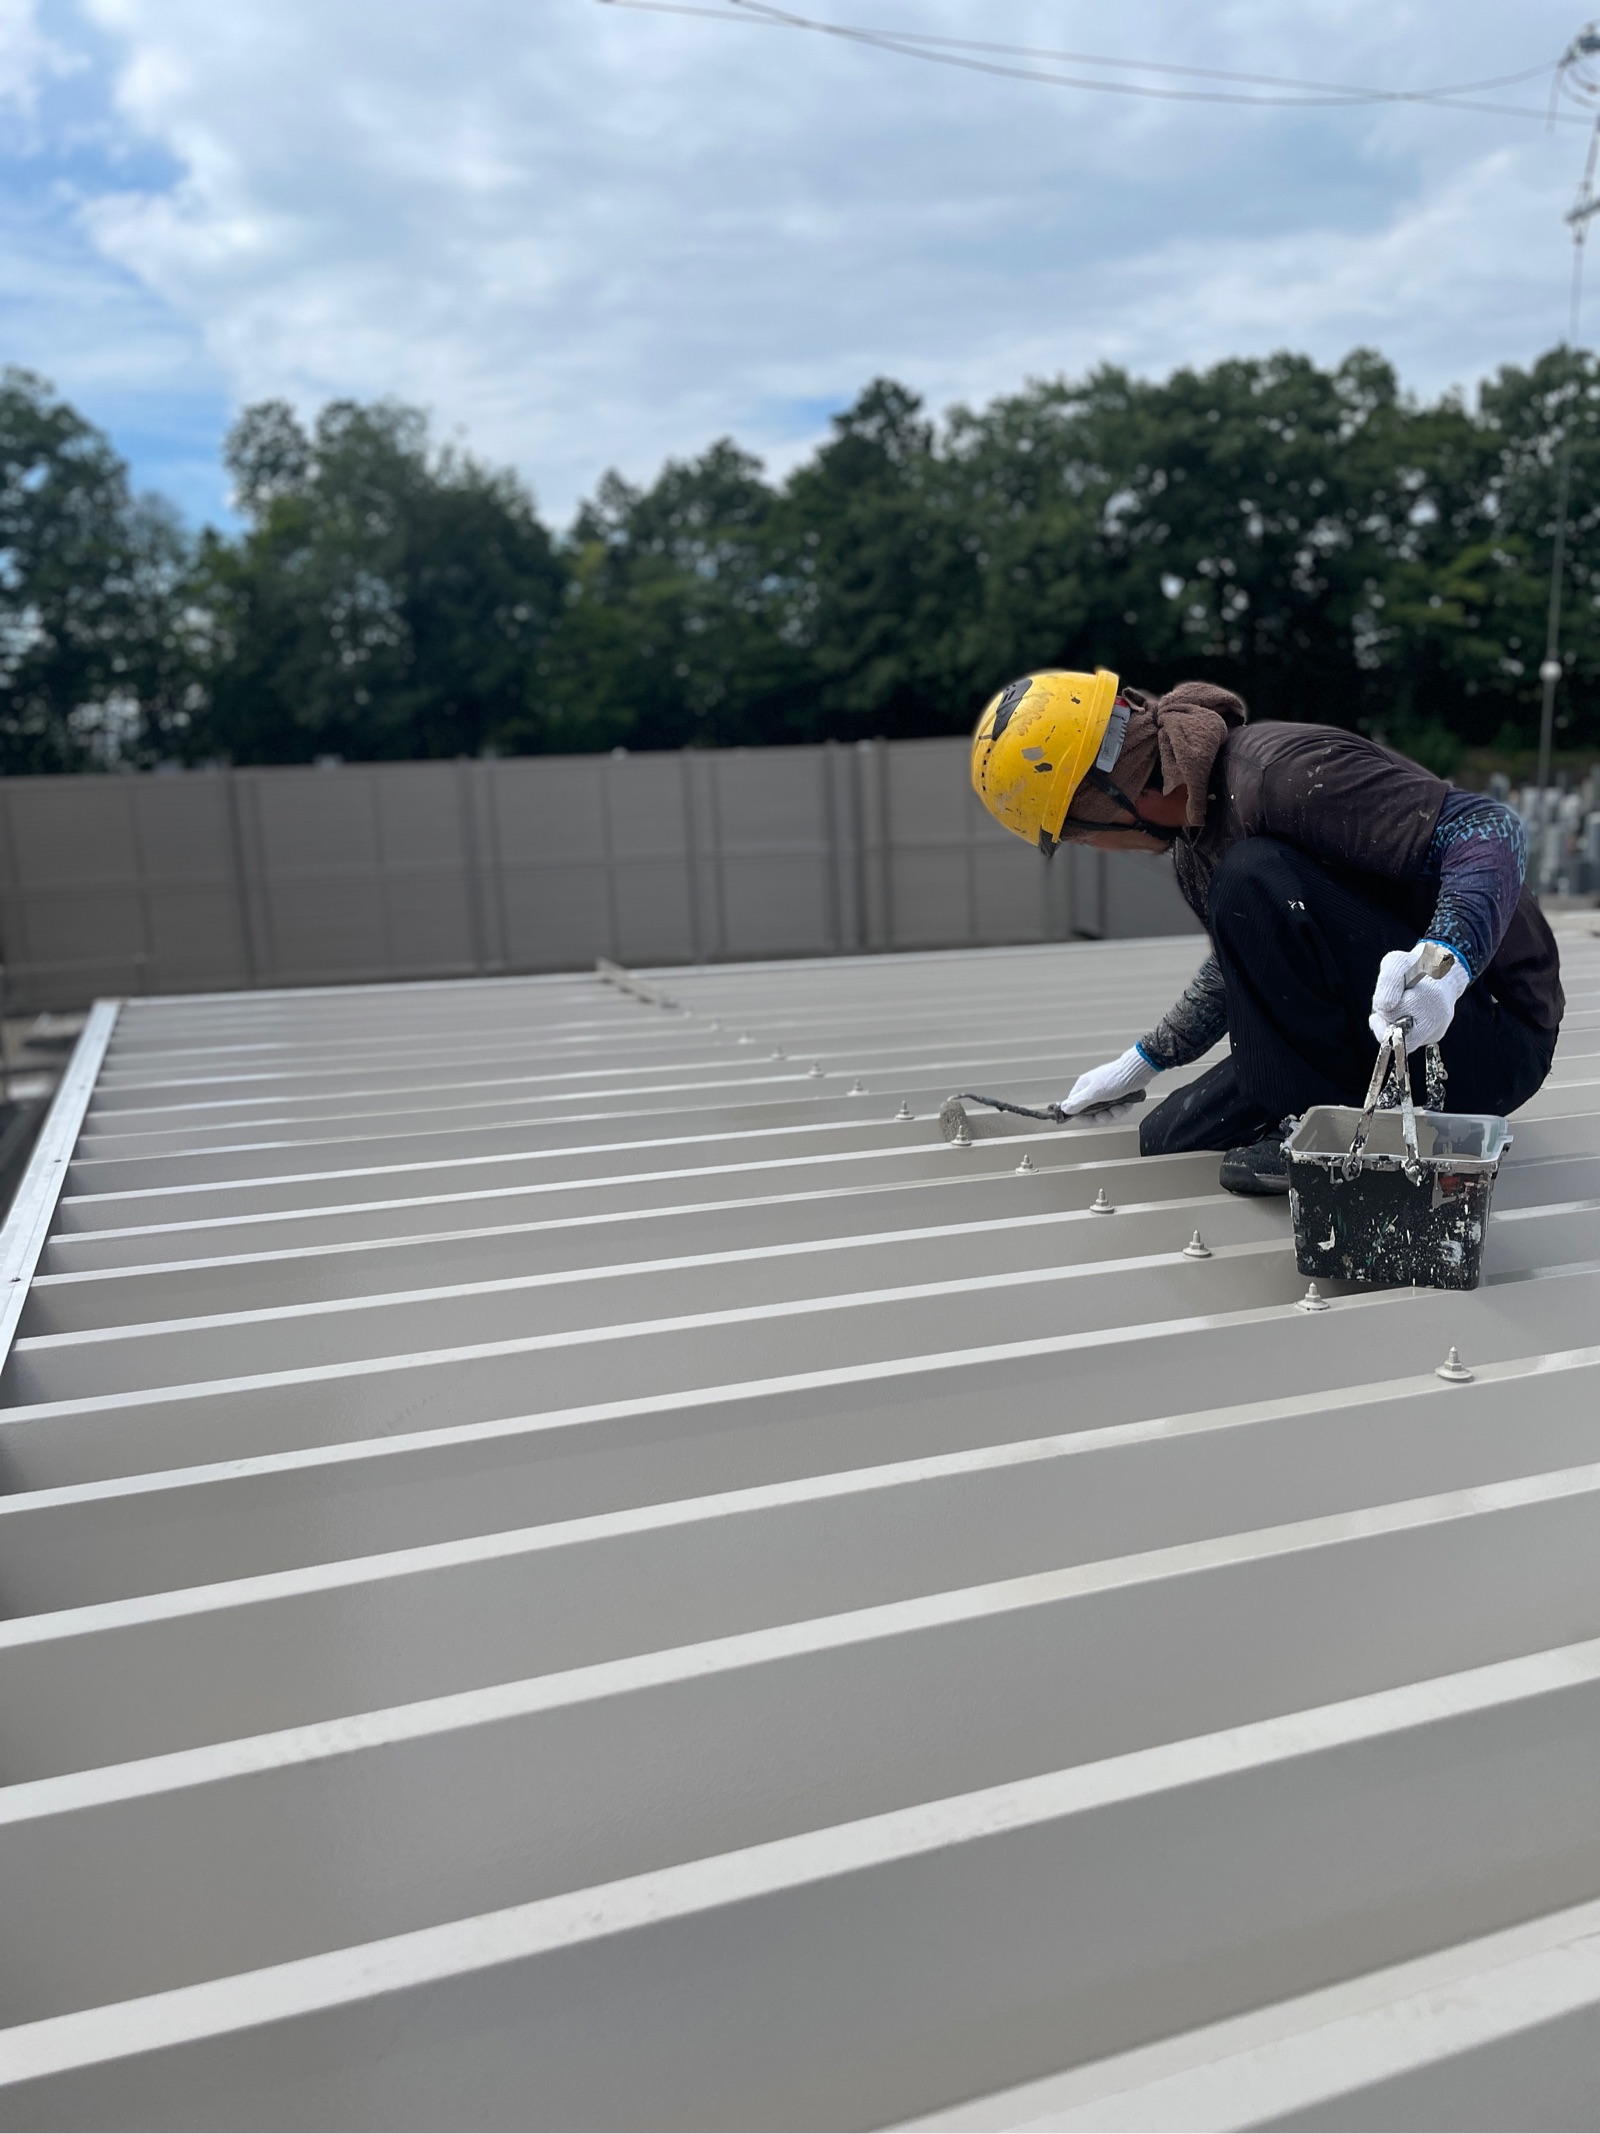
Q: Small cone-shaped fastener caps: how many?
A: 13